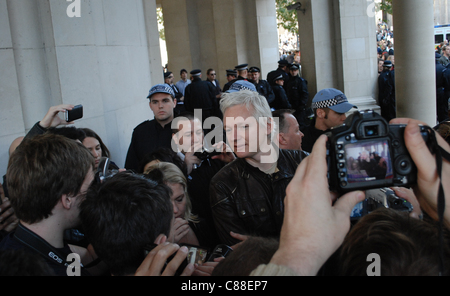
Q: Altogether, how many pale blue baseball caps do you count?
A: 3